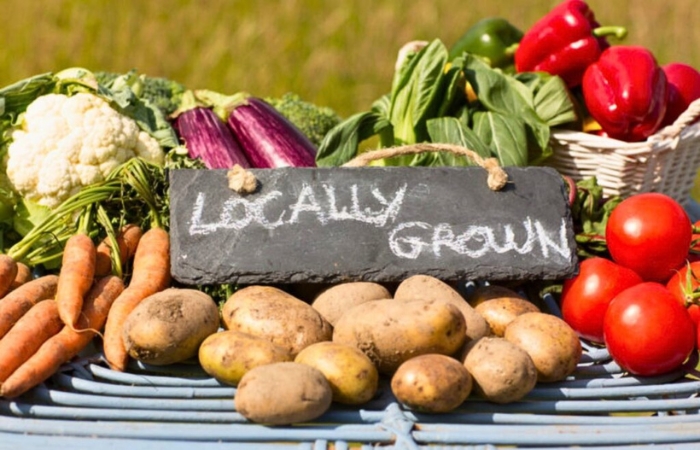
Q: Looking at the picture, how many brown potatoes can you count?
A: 13